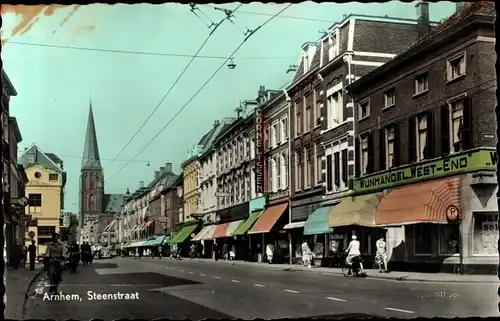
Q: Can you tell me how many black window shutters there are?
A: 8